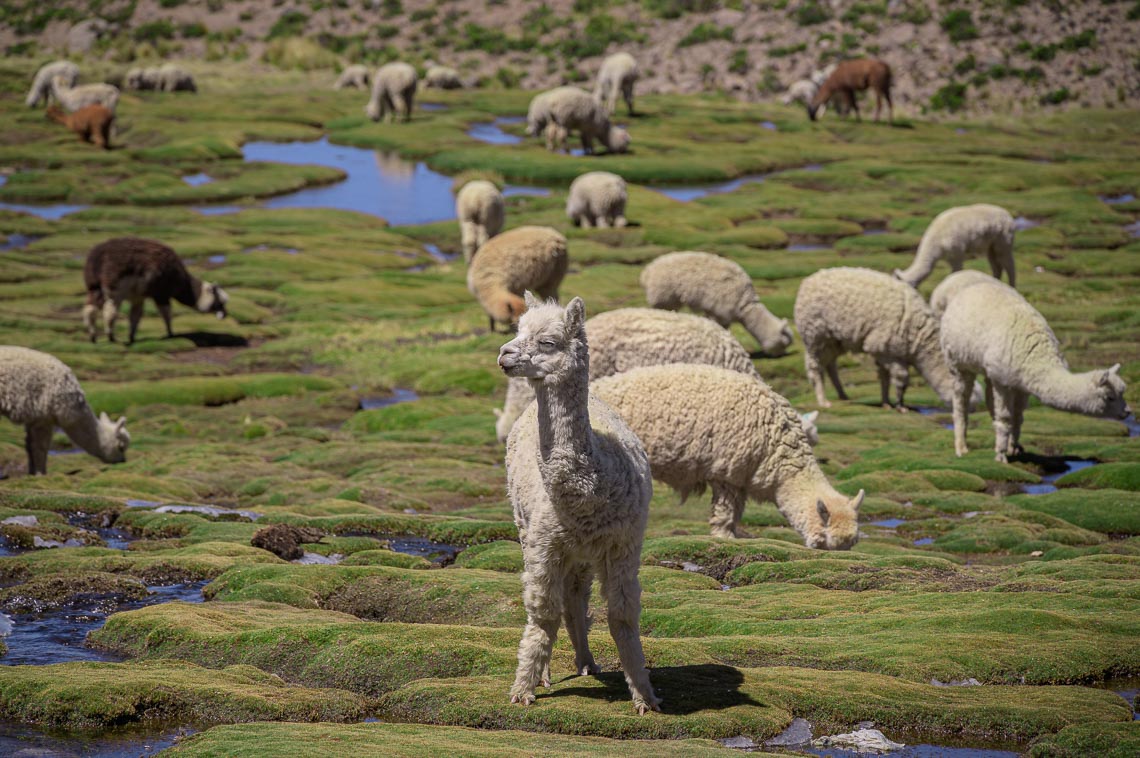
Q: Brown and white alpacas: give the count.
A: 1